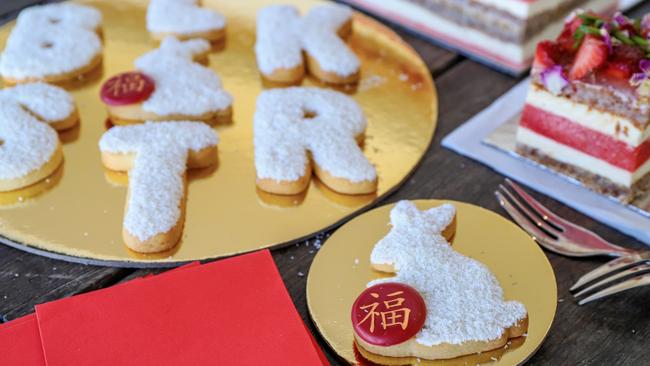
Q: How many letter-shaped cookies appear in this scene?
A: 6